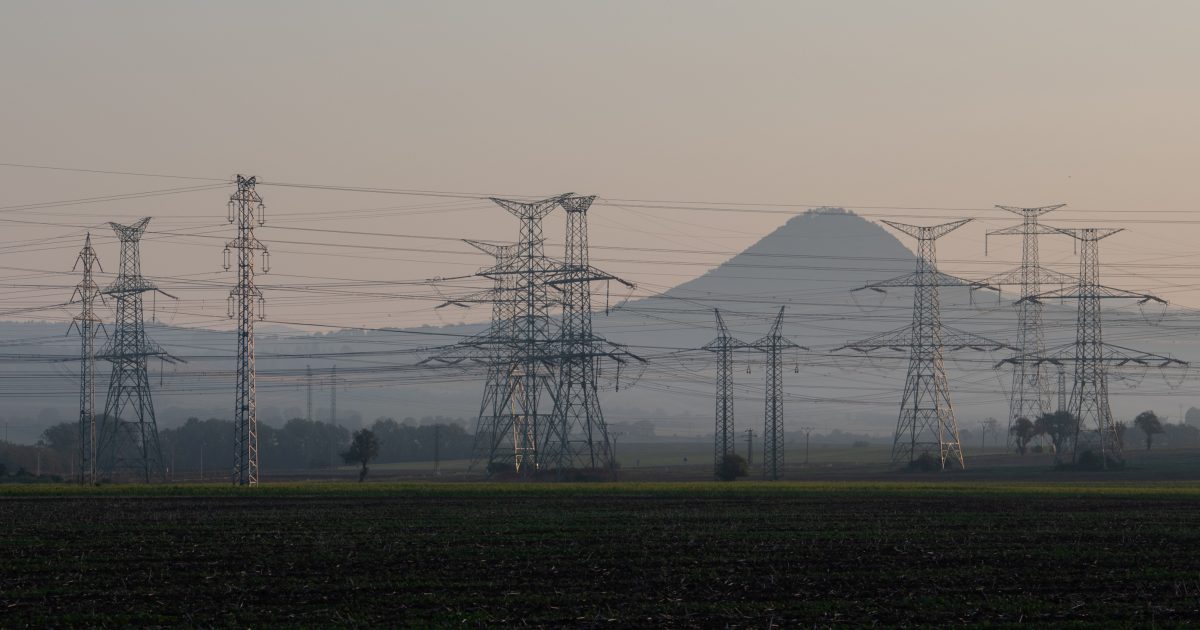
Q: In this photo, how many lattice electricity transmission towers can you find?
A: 11